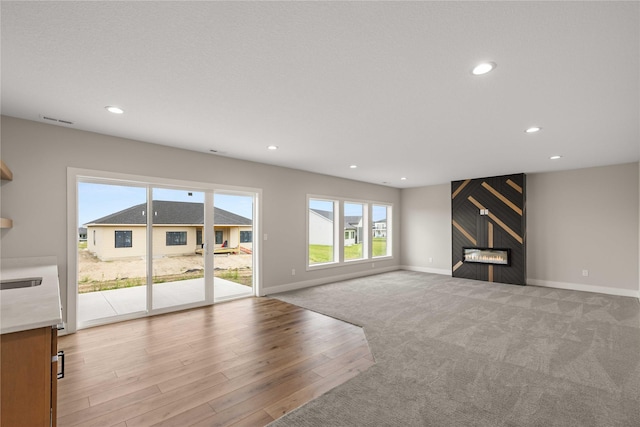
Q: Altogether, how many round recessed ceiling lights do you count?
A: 7